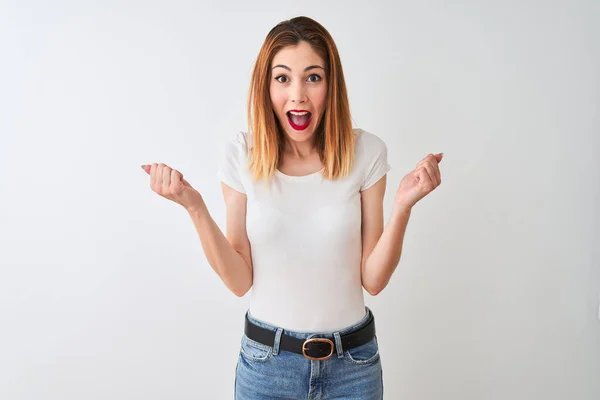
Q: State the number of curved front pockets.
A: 2